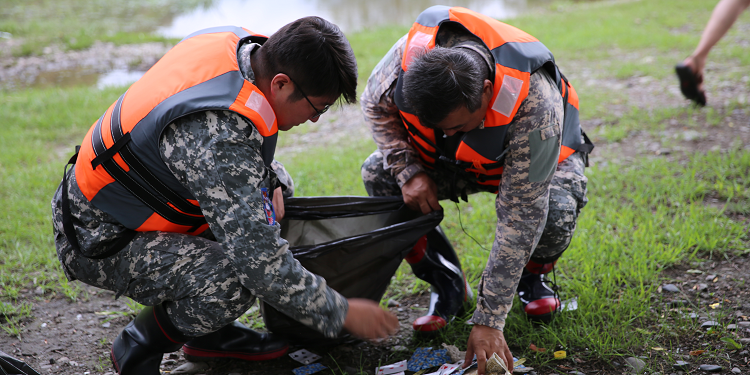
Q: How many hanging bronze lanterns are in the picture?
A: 0